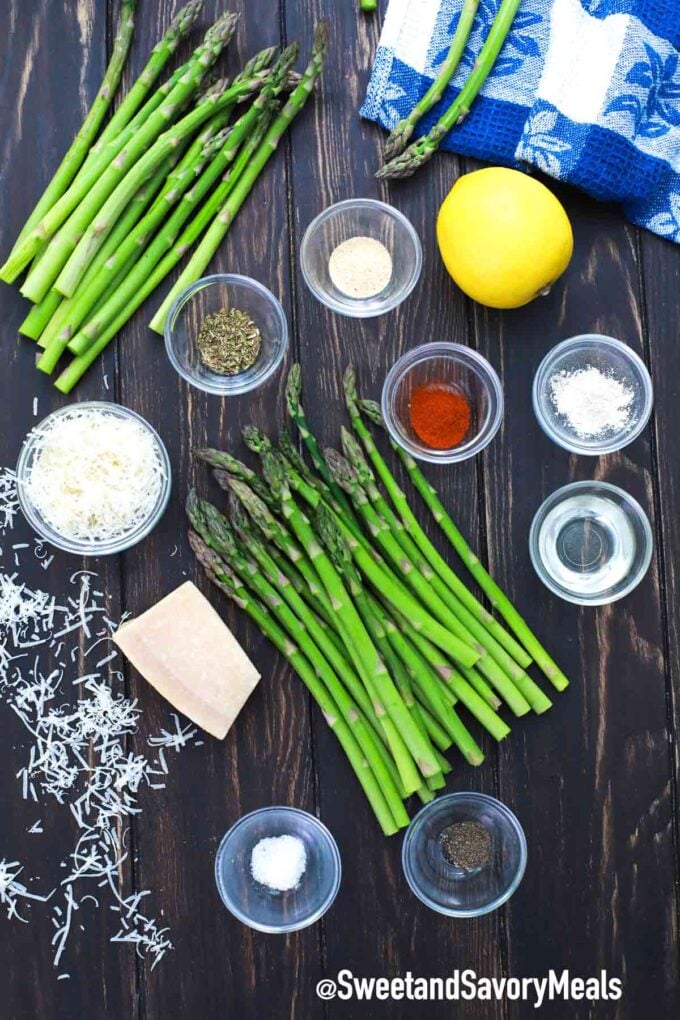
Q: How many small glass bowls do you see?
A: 8